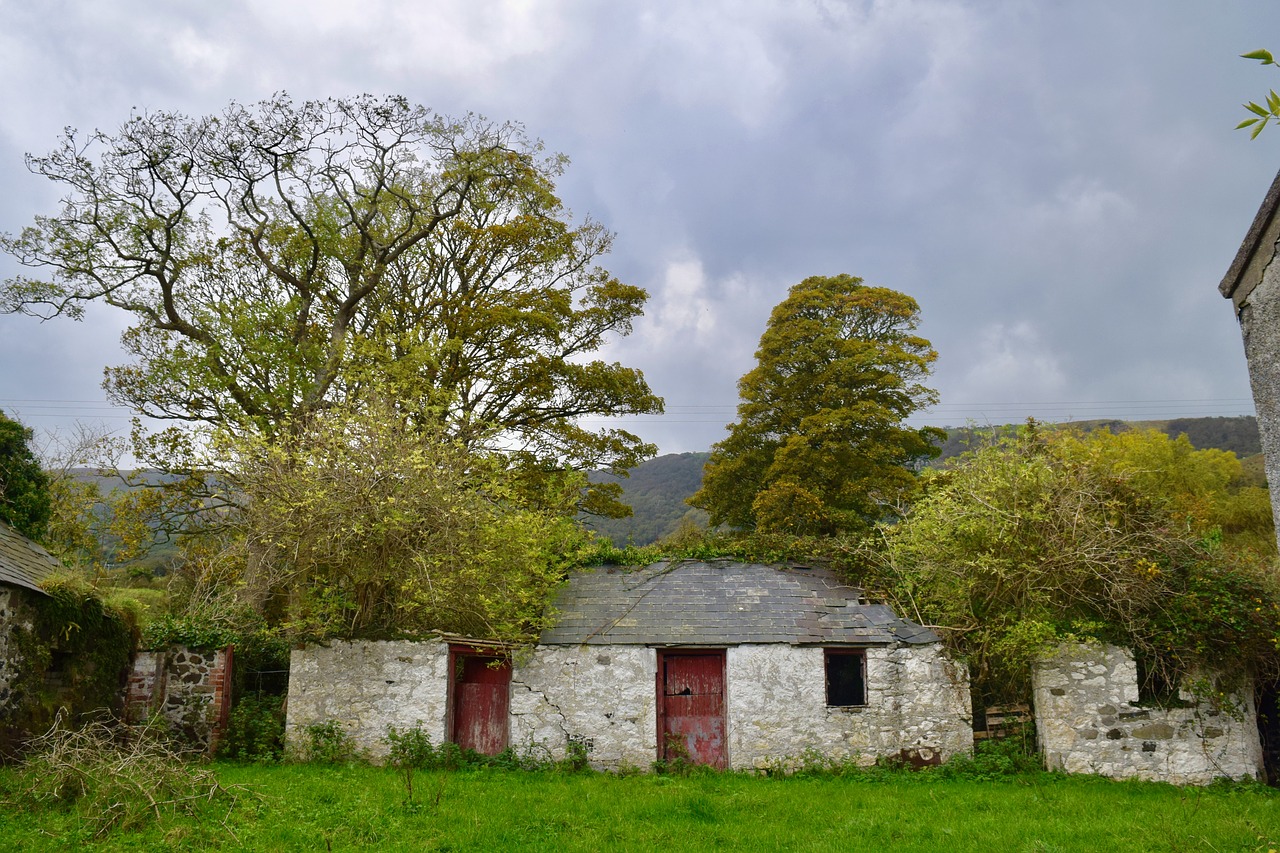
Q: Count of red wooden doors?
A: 2